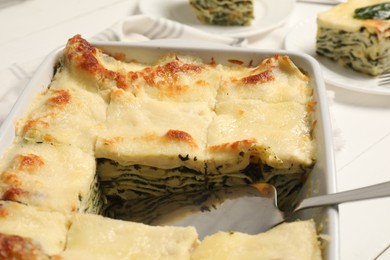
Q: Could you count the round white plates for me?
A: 2